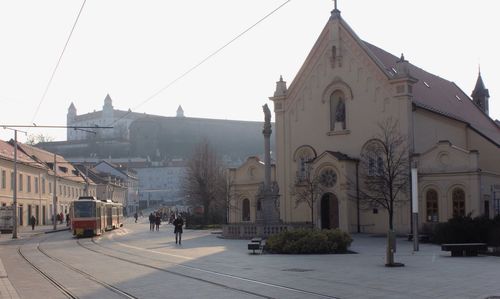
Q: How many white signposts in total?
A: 1